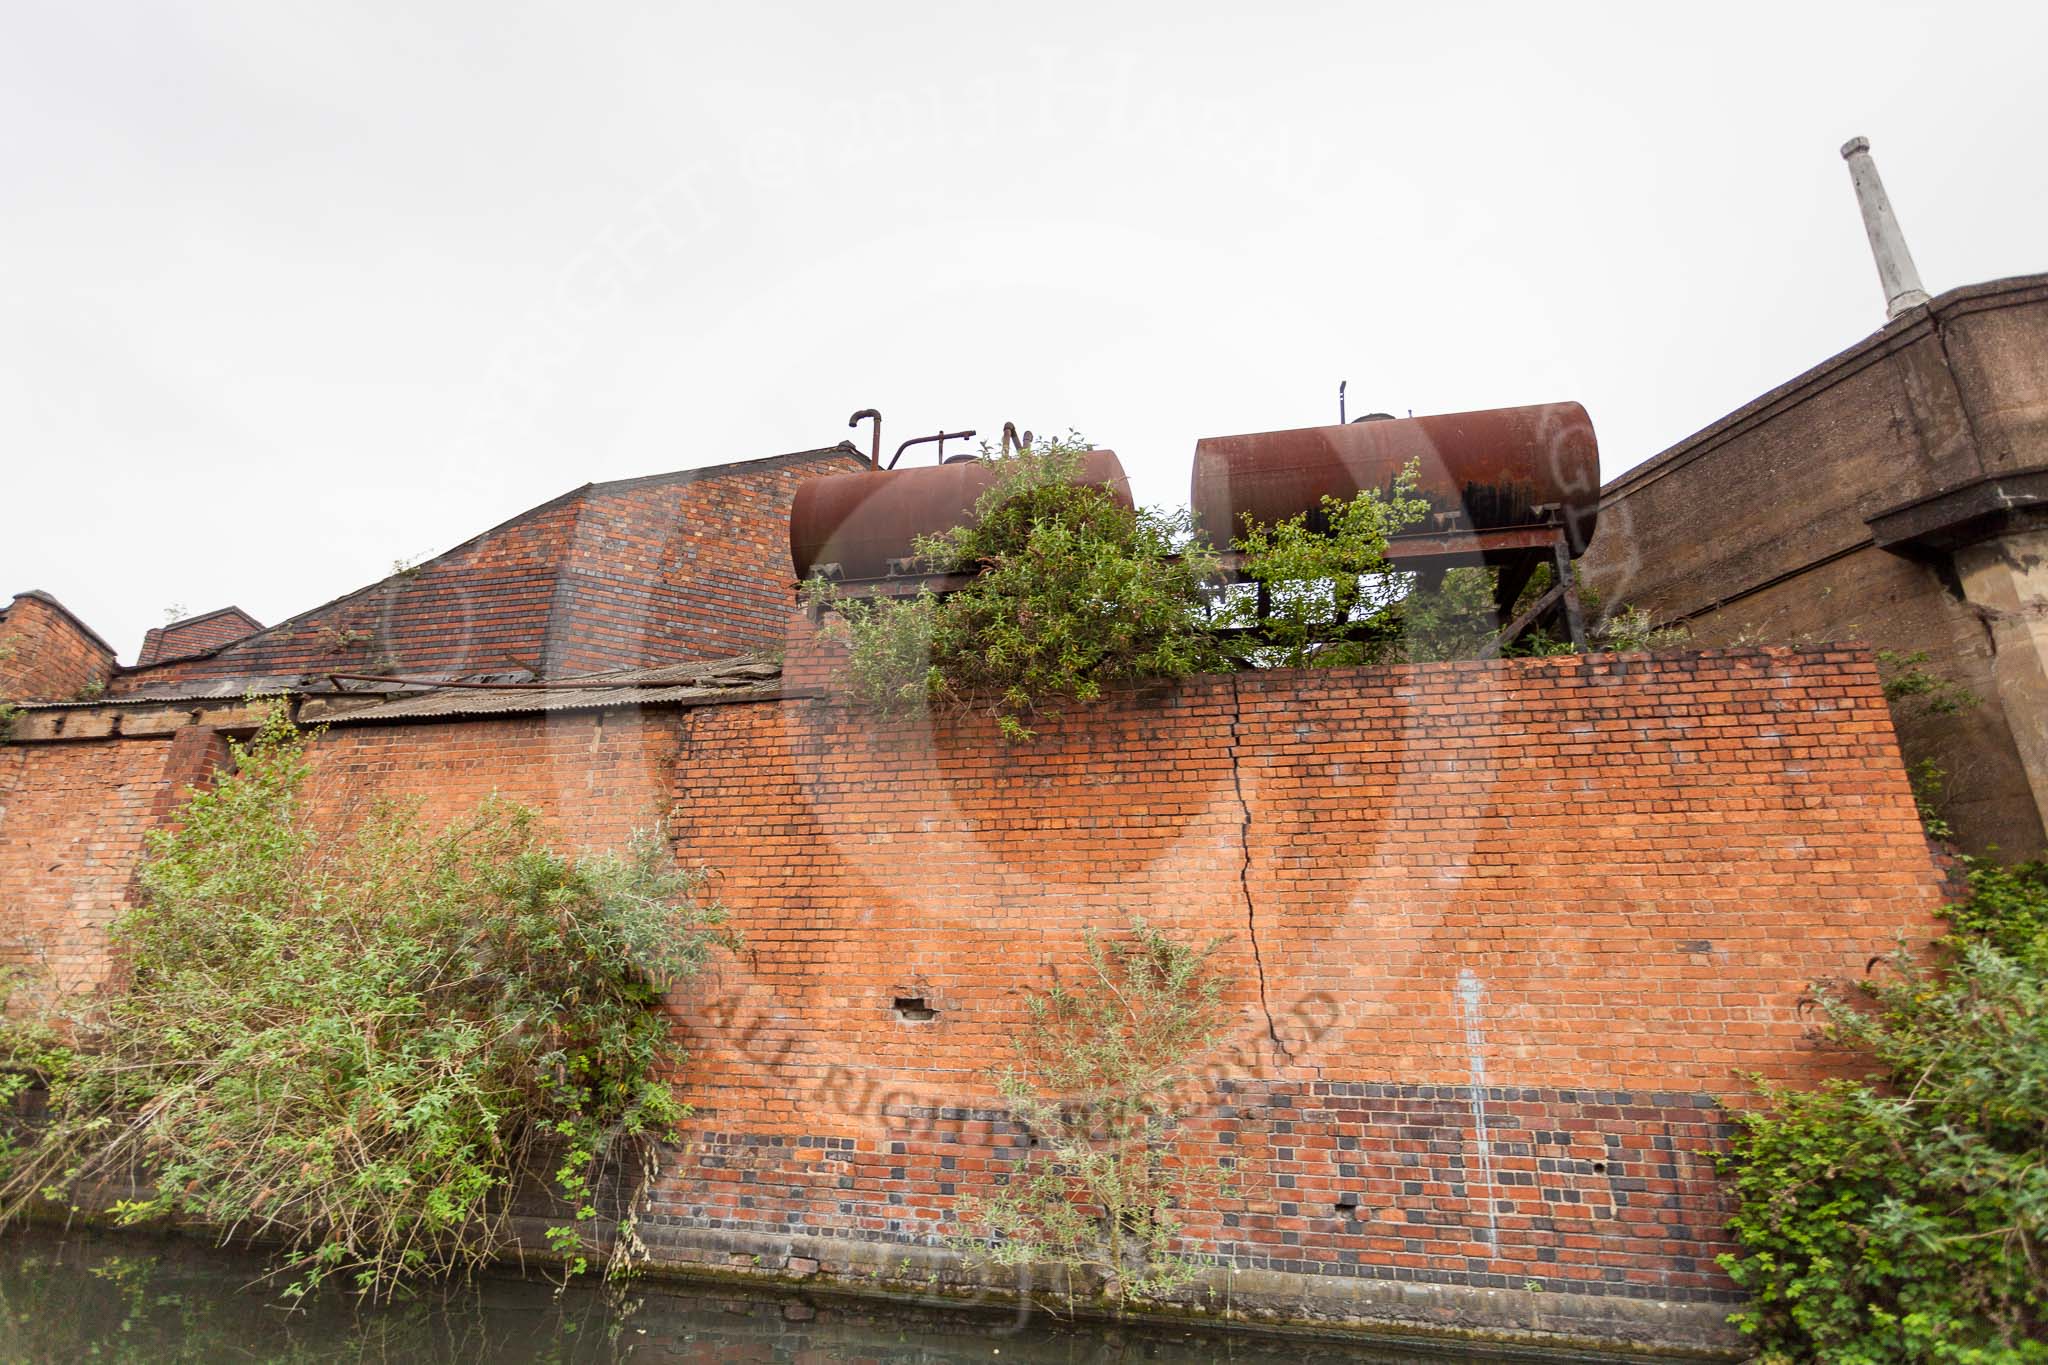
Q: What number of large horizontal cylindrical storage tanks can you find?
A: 2